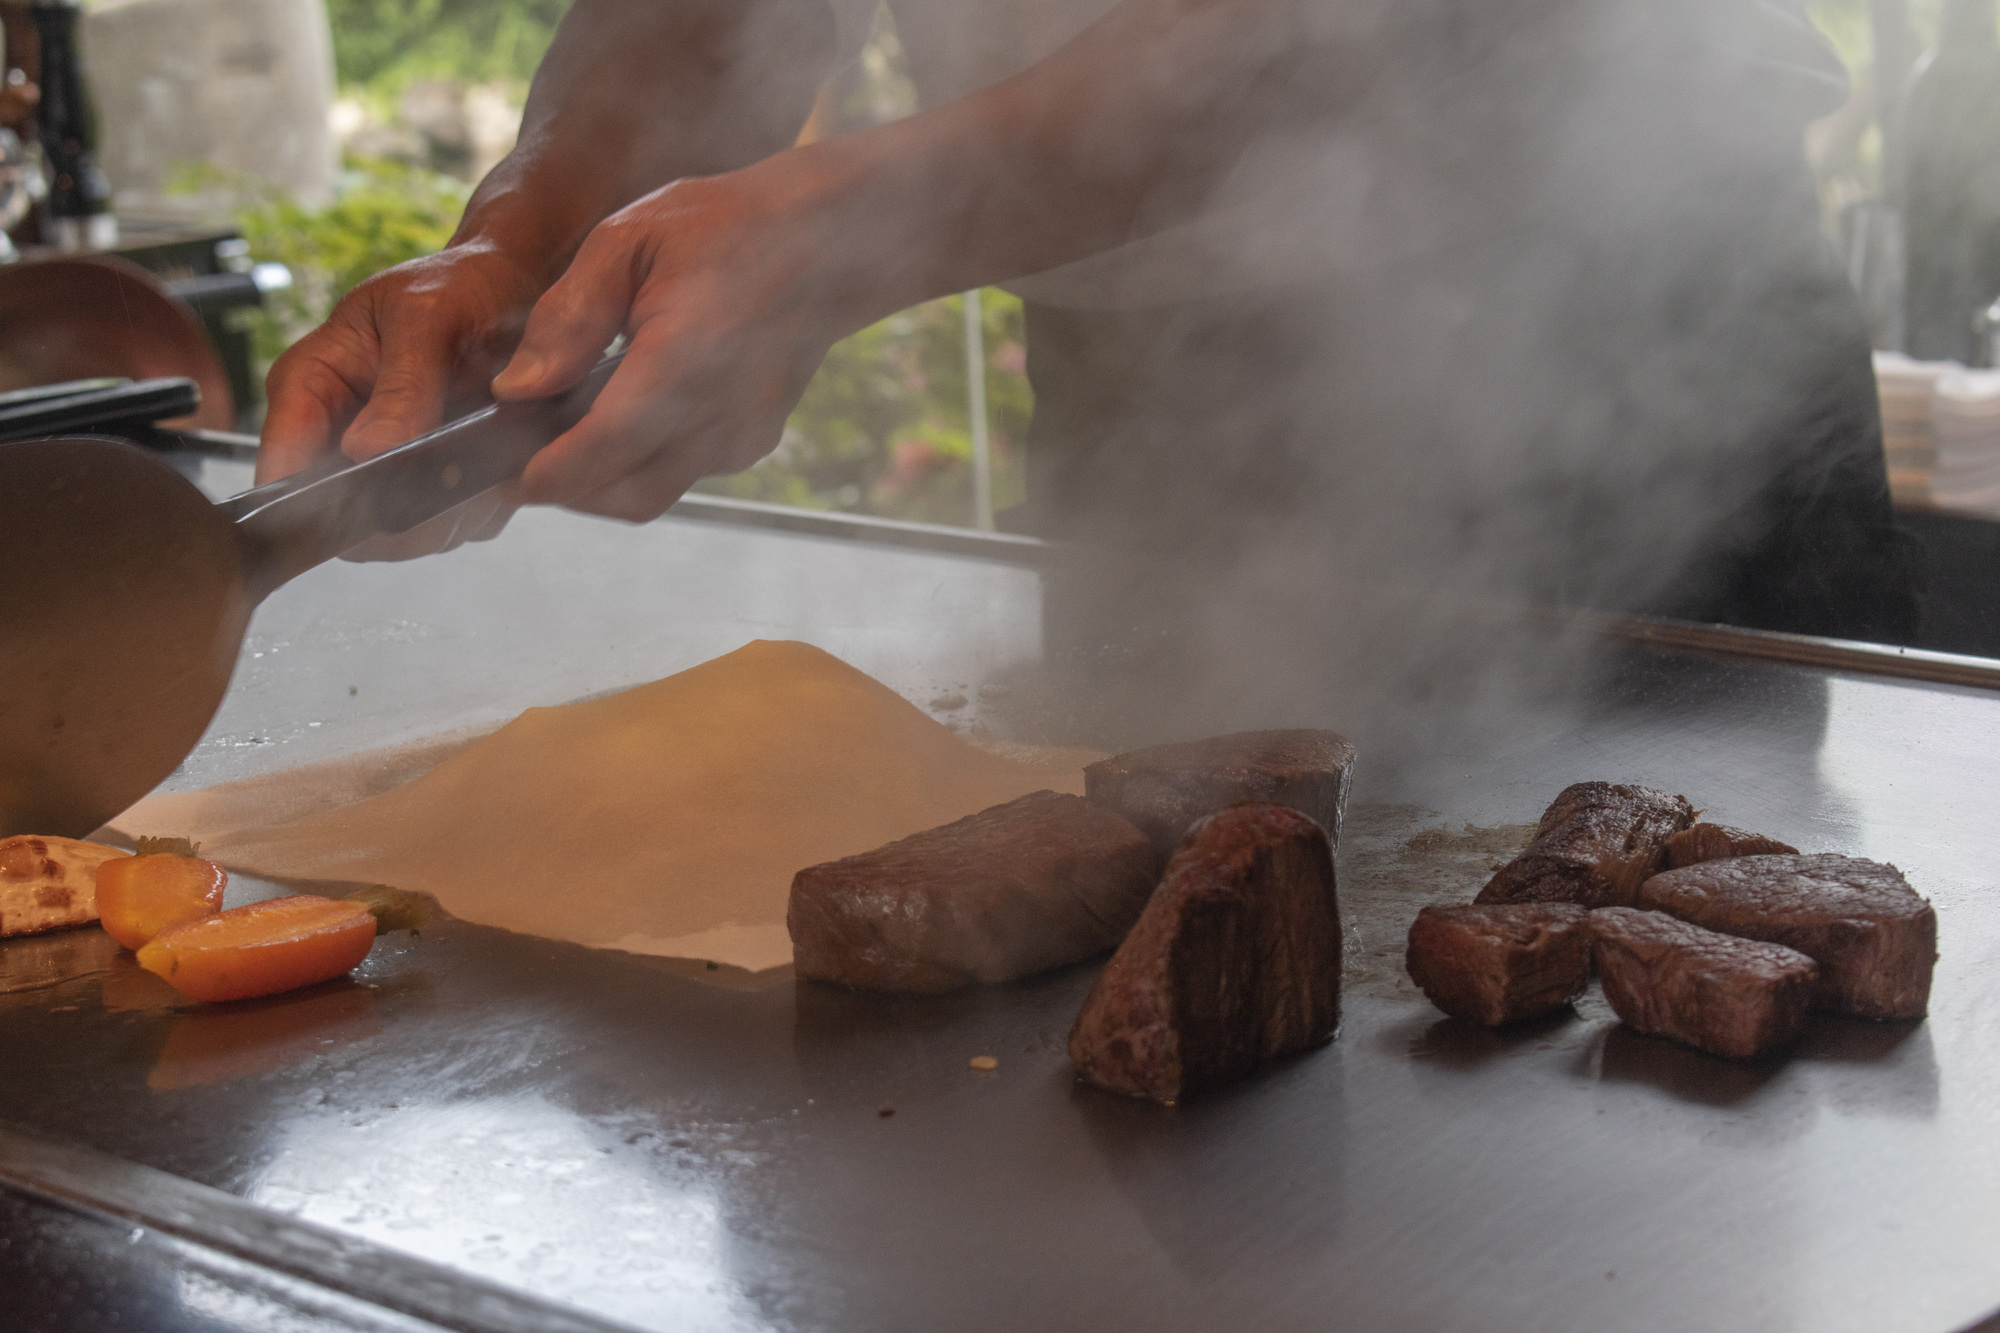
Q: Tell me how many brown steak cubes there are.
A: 8